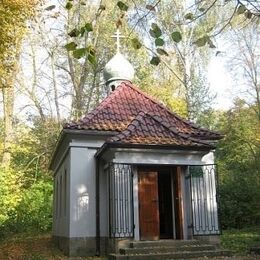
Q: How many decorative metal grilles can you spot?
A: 2